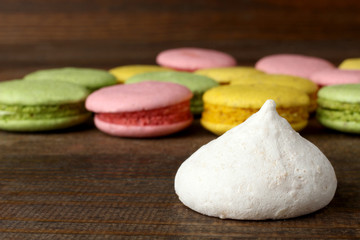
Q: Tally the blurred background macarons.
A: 13